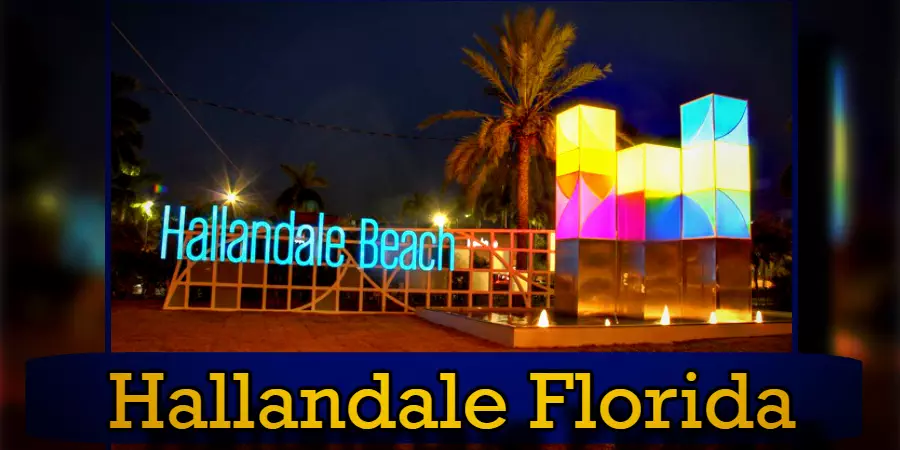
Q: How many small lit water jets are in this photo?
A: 5